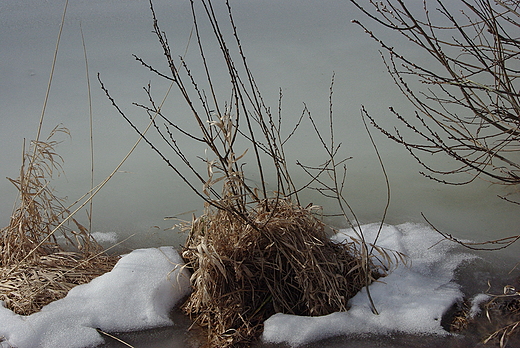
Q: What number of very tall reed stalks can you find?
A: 3